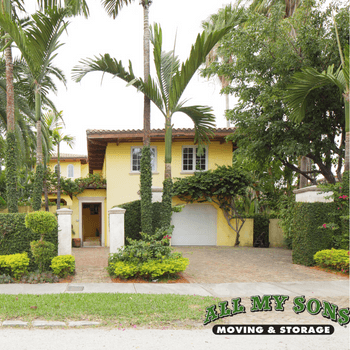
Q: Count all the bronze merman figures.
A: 0